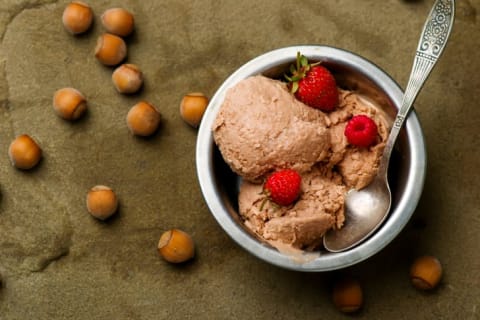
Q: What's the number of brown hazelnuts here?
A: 12